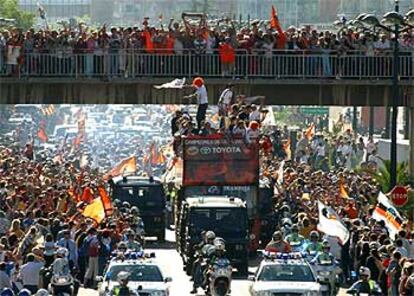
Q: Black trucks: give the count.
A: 2